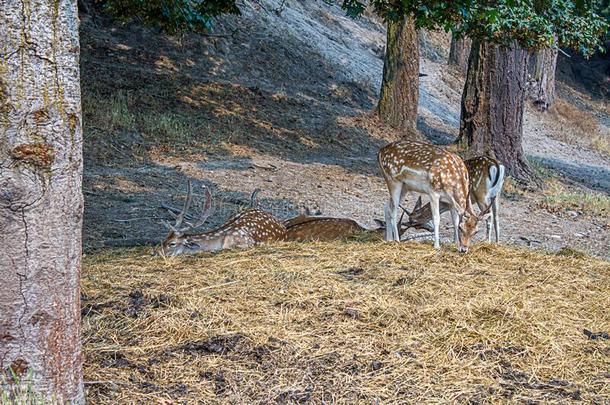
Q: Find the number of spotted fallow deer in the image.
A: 4